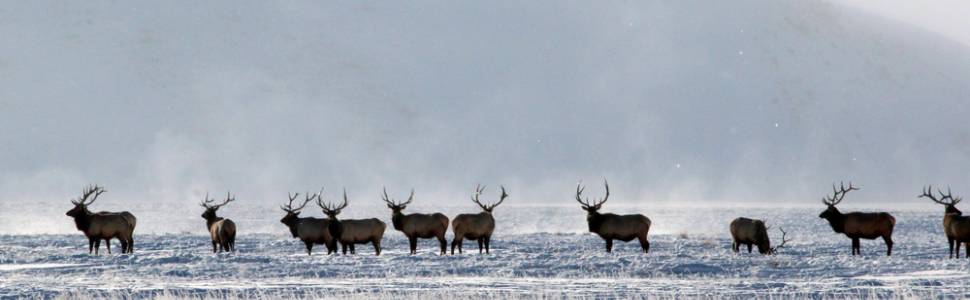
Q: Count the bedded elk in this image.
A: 0